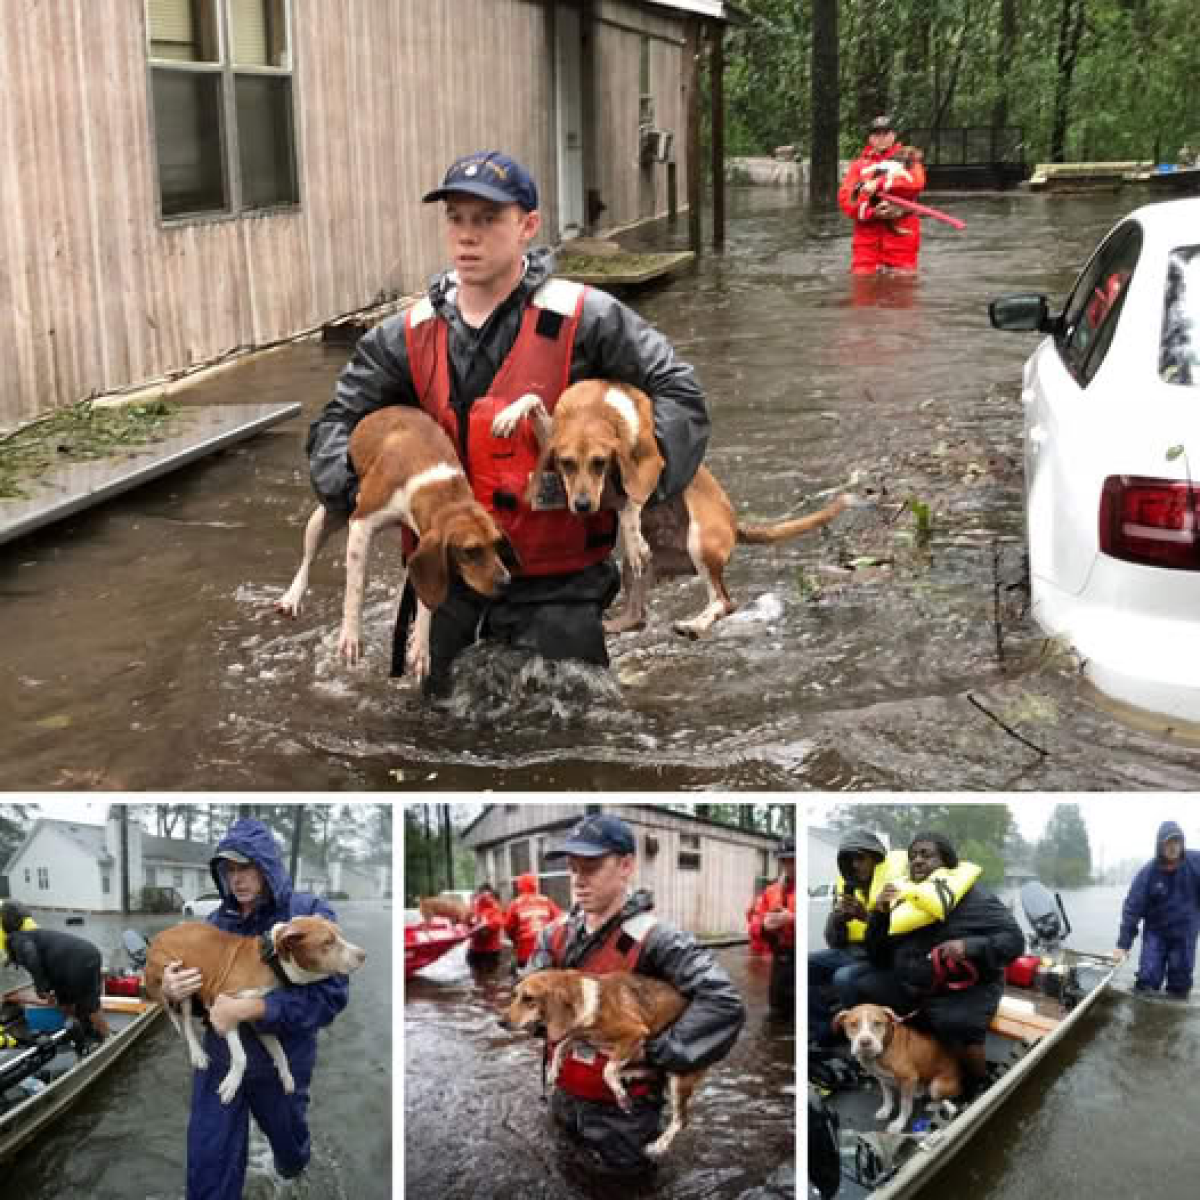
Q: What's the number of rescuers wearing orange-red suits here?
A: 4